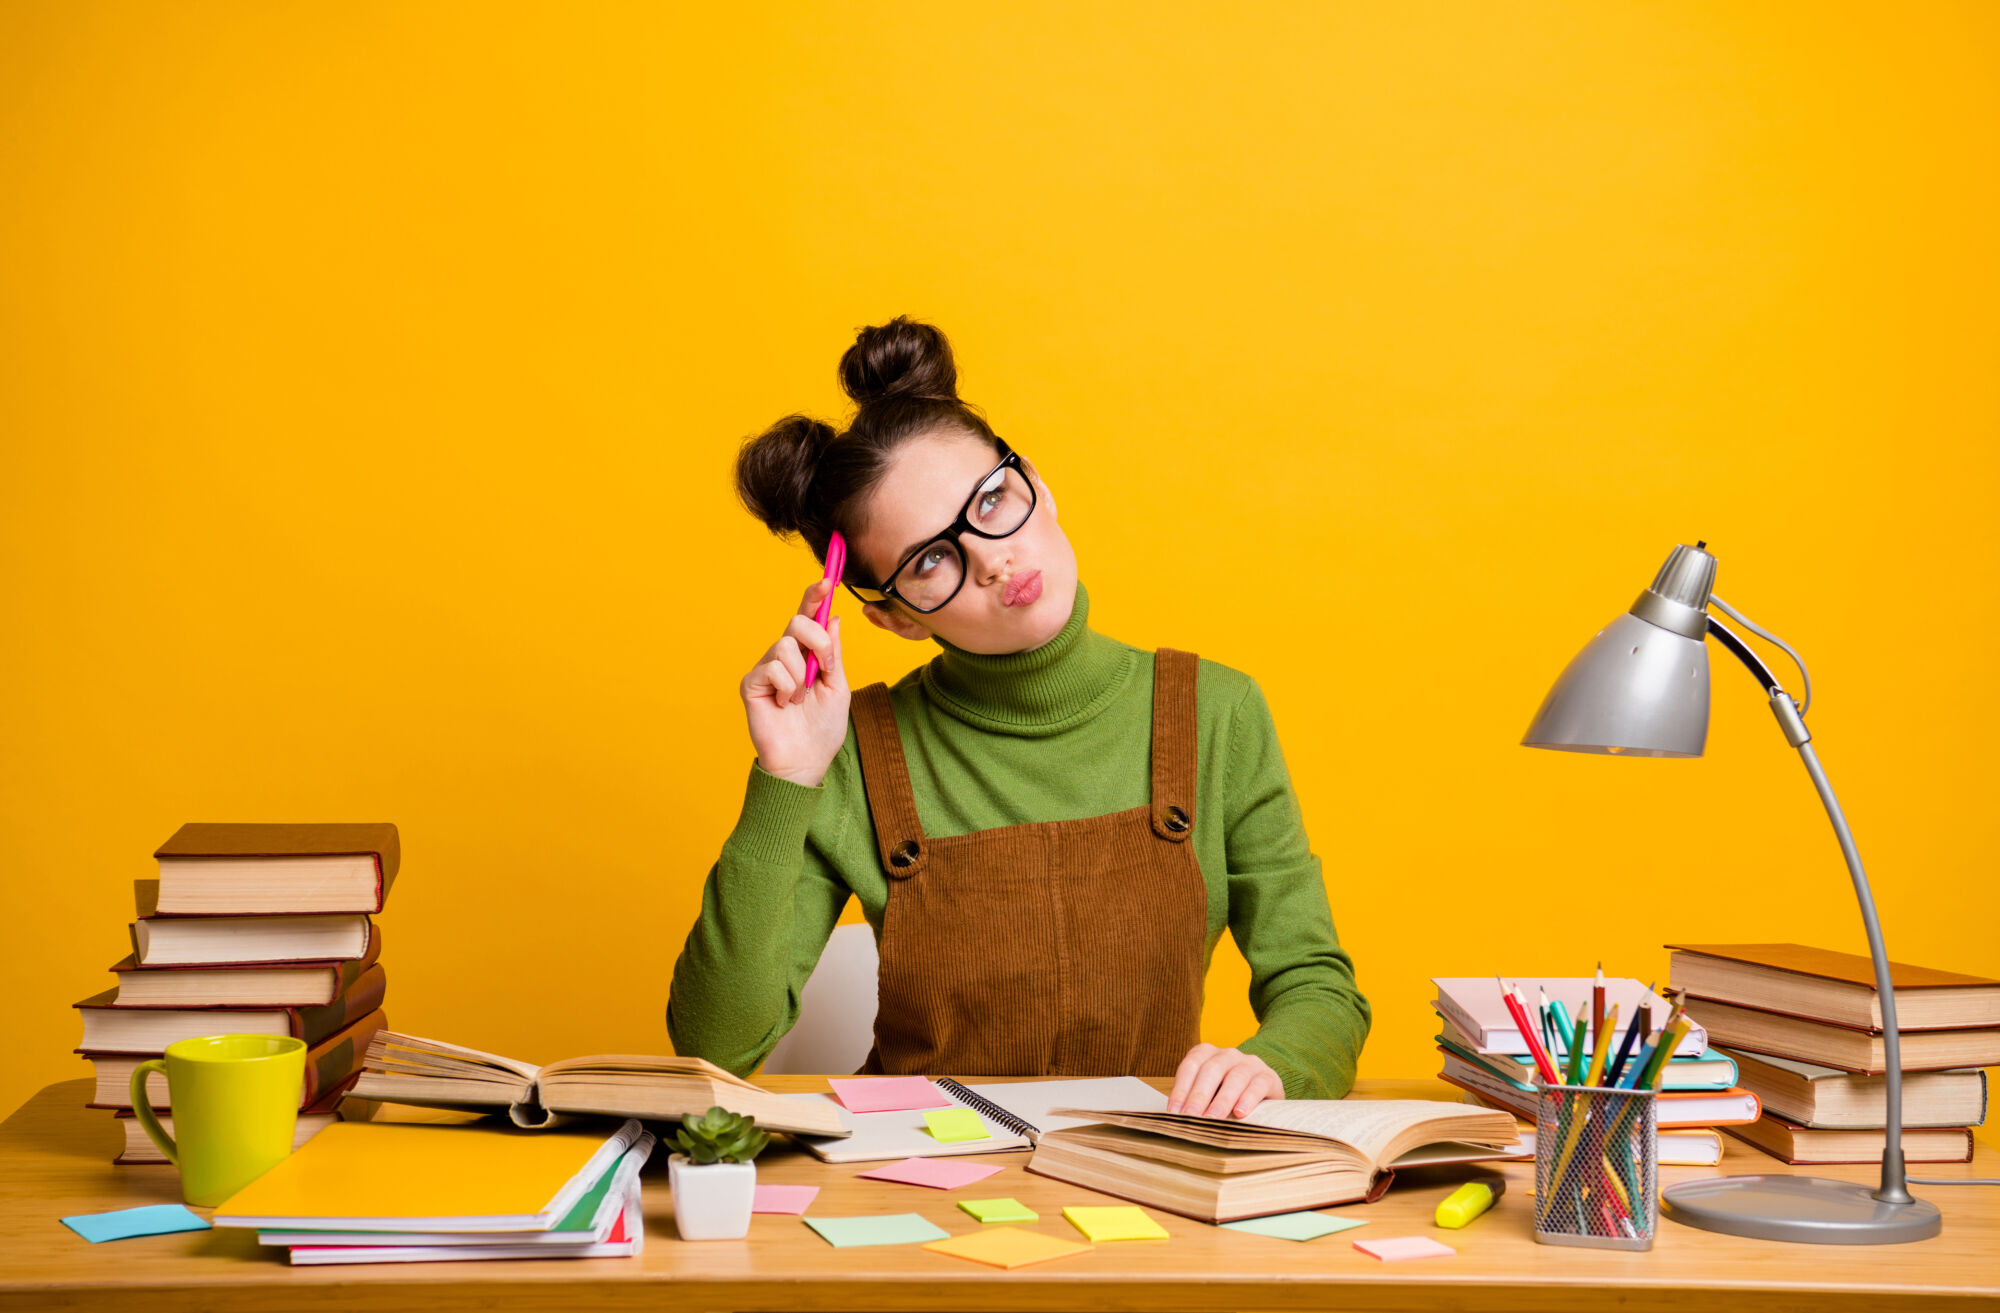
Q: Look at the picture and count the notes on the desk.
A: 11